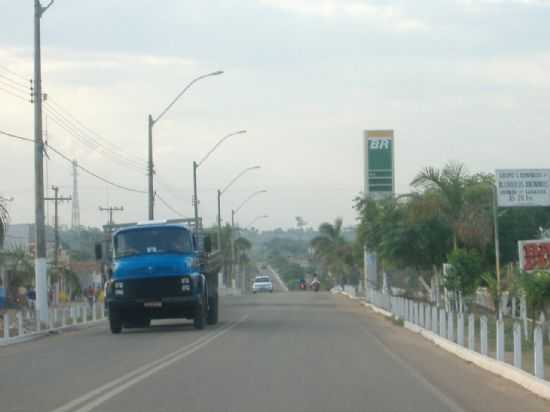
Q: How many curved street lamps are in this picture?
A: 5